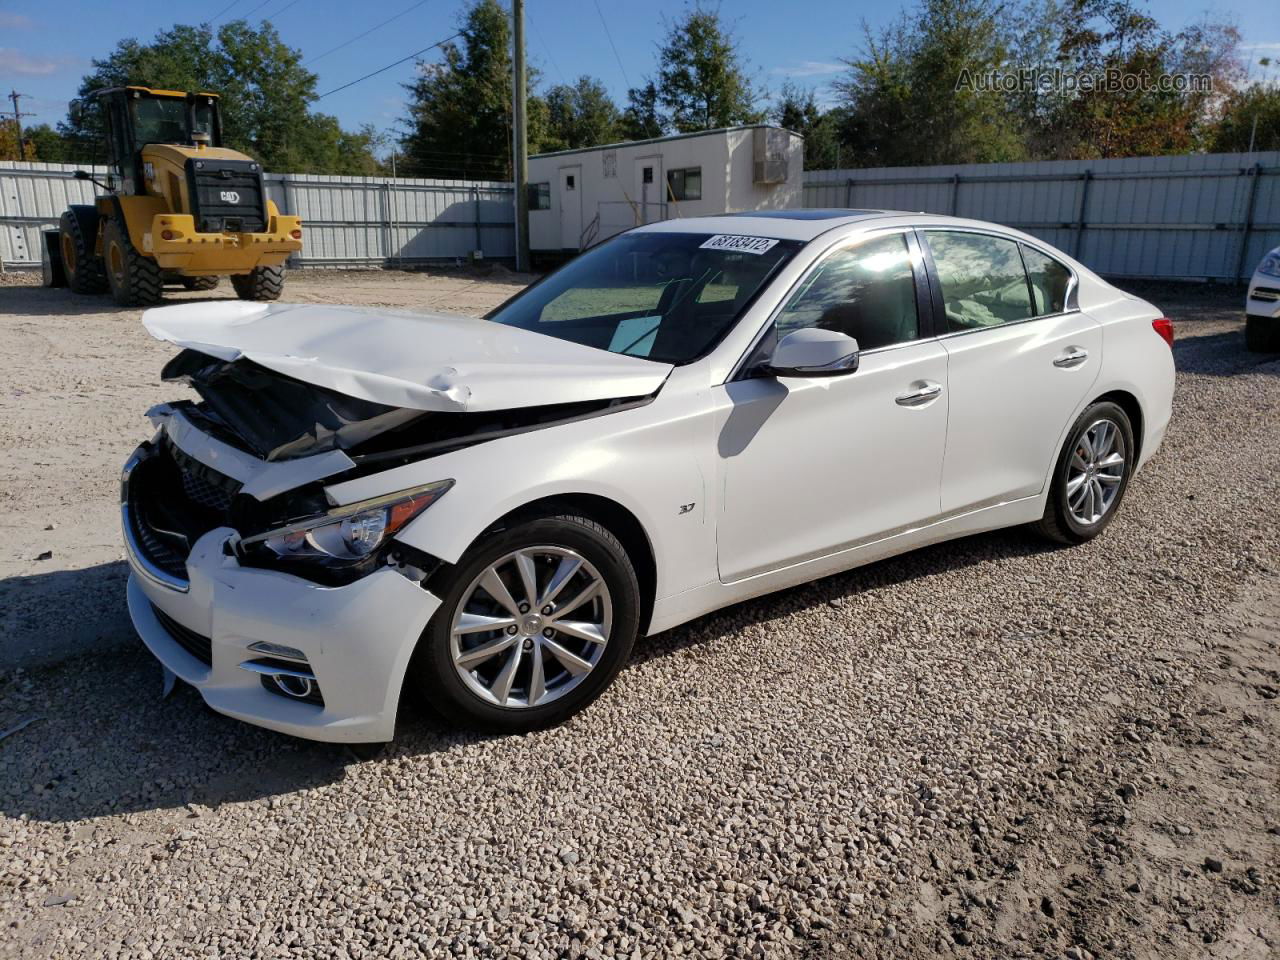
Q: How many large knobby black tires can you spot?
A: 4